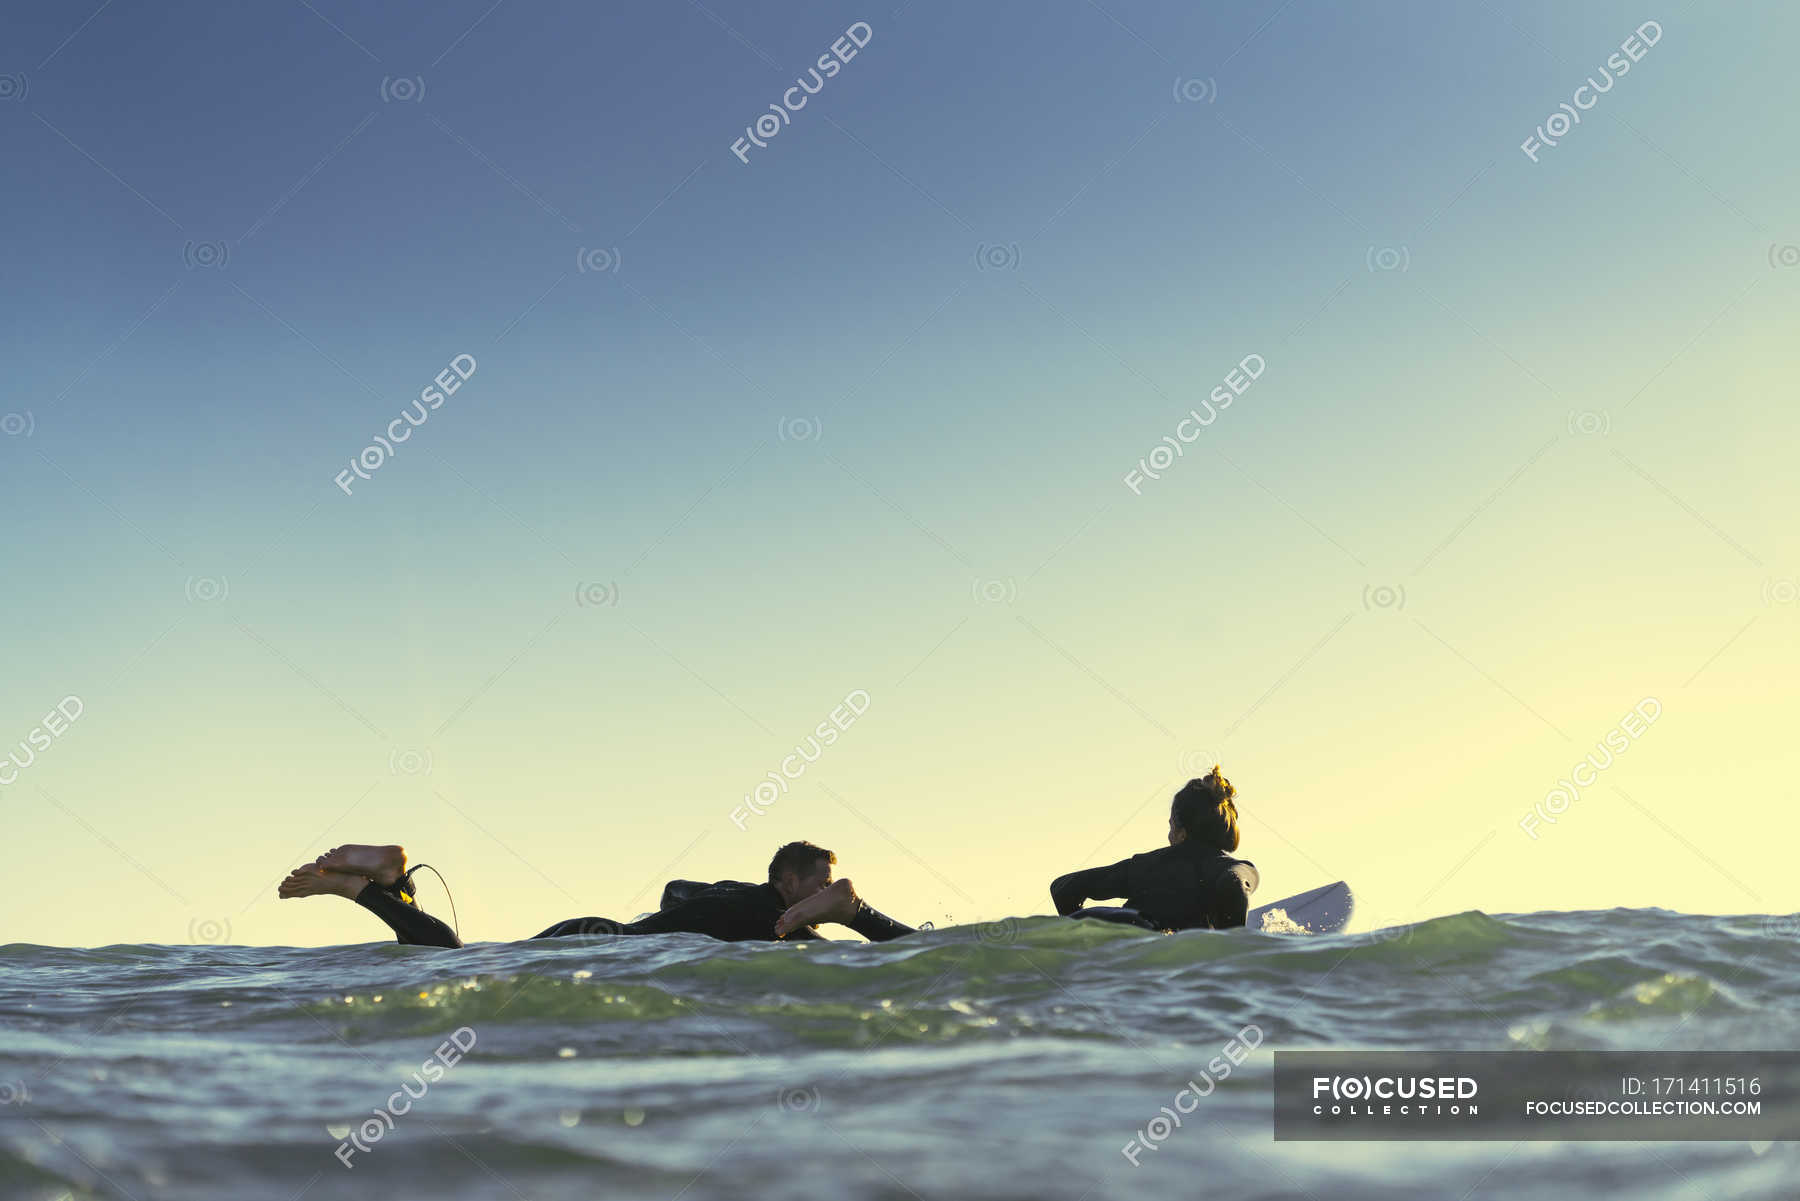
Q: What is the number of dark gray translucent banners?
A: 1